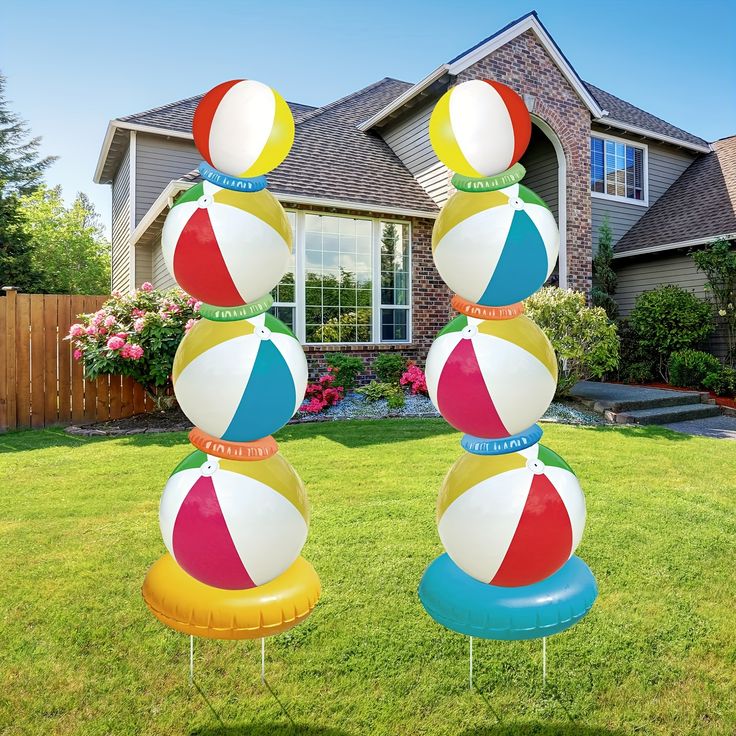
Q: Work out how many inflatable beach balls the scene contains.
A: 8